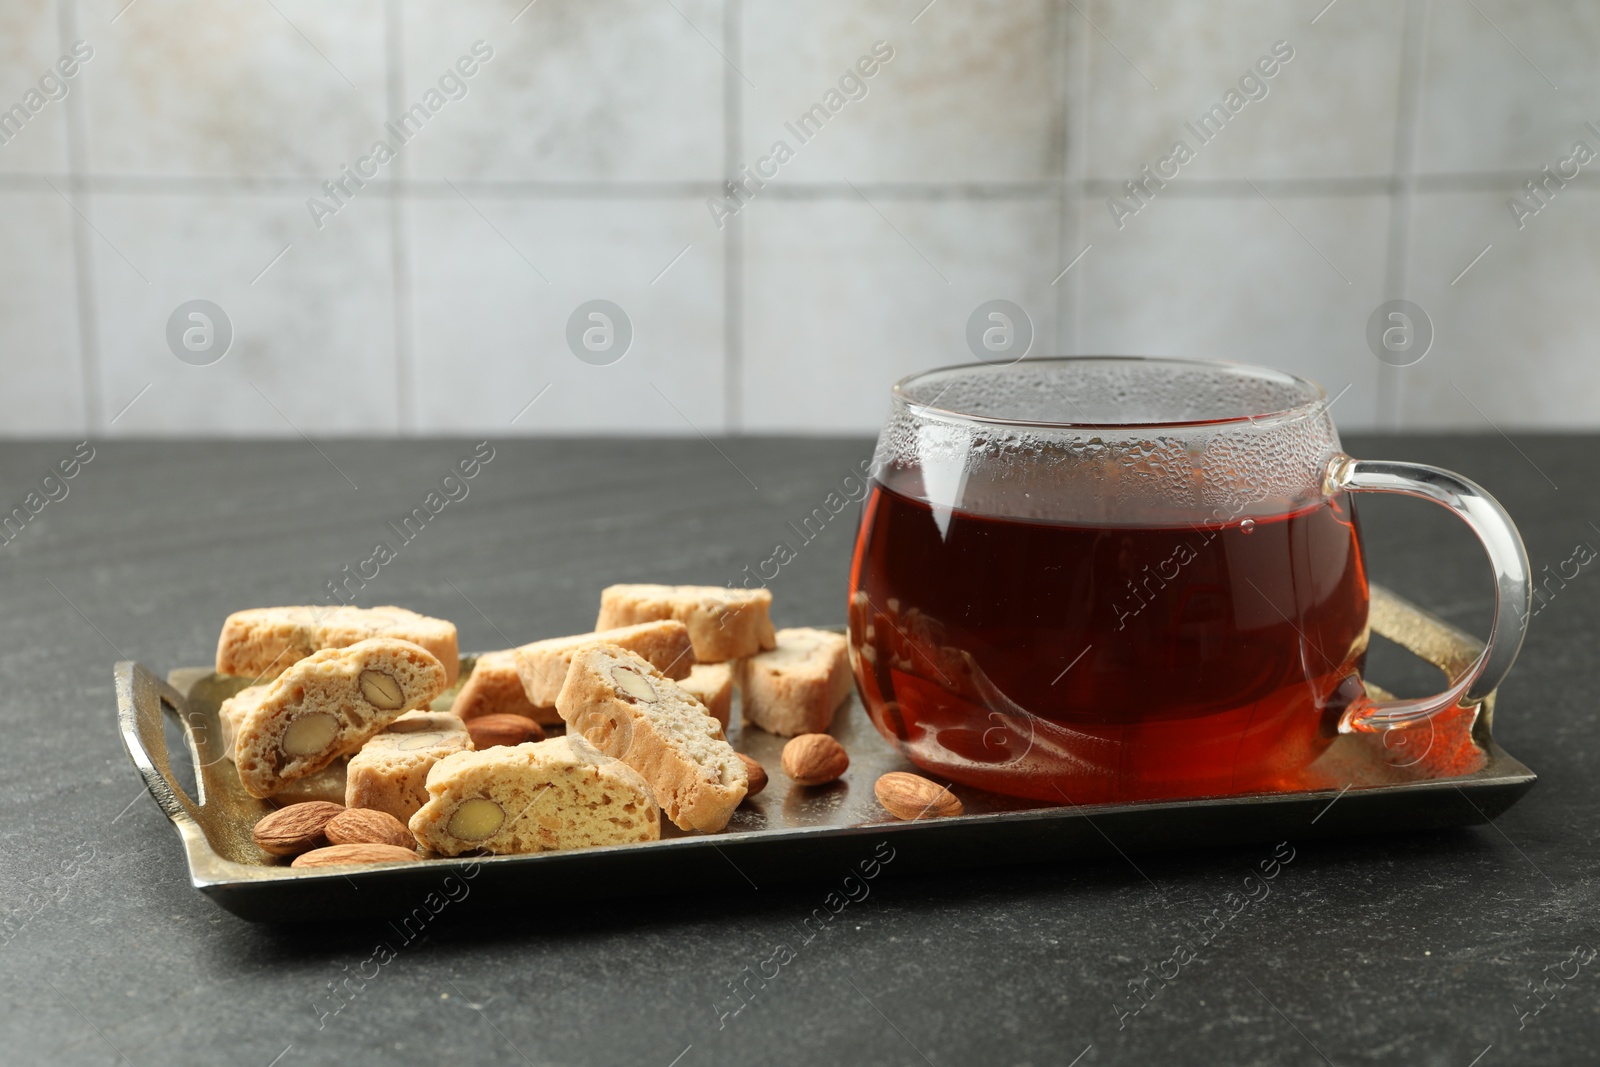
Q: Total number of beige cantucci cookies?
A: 11